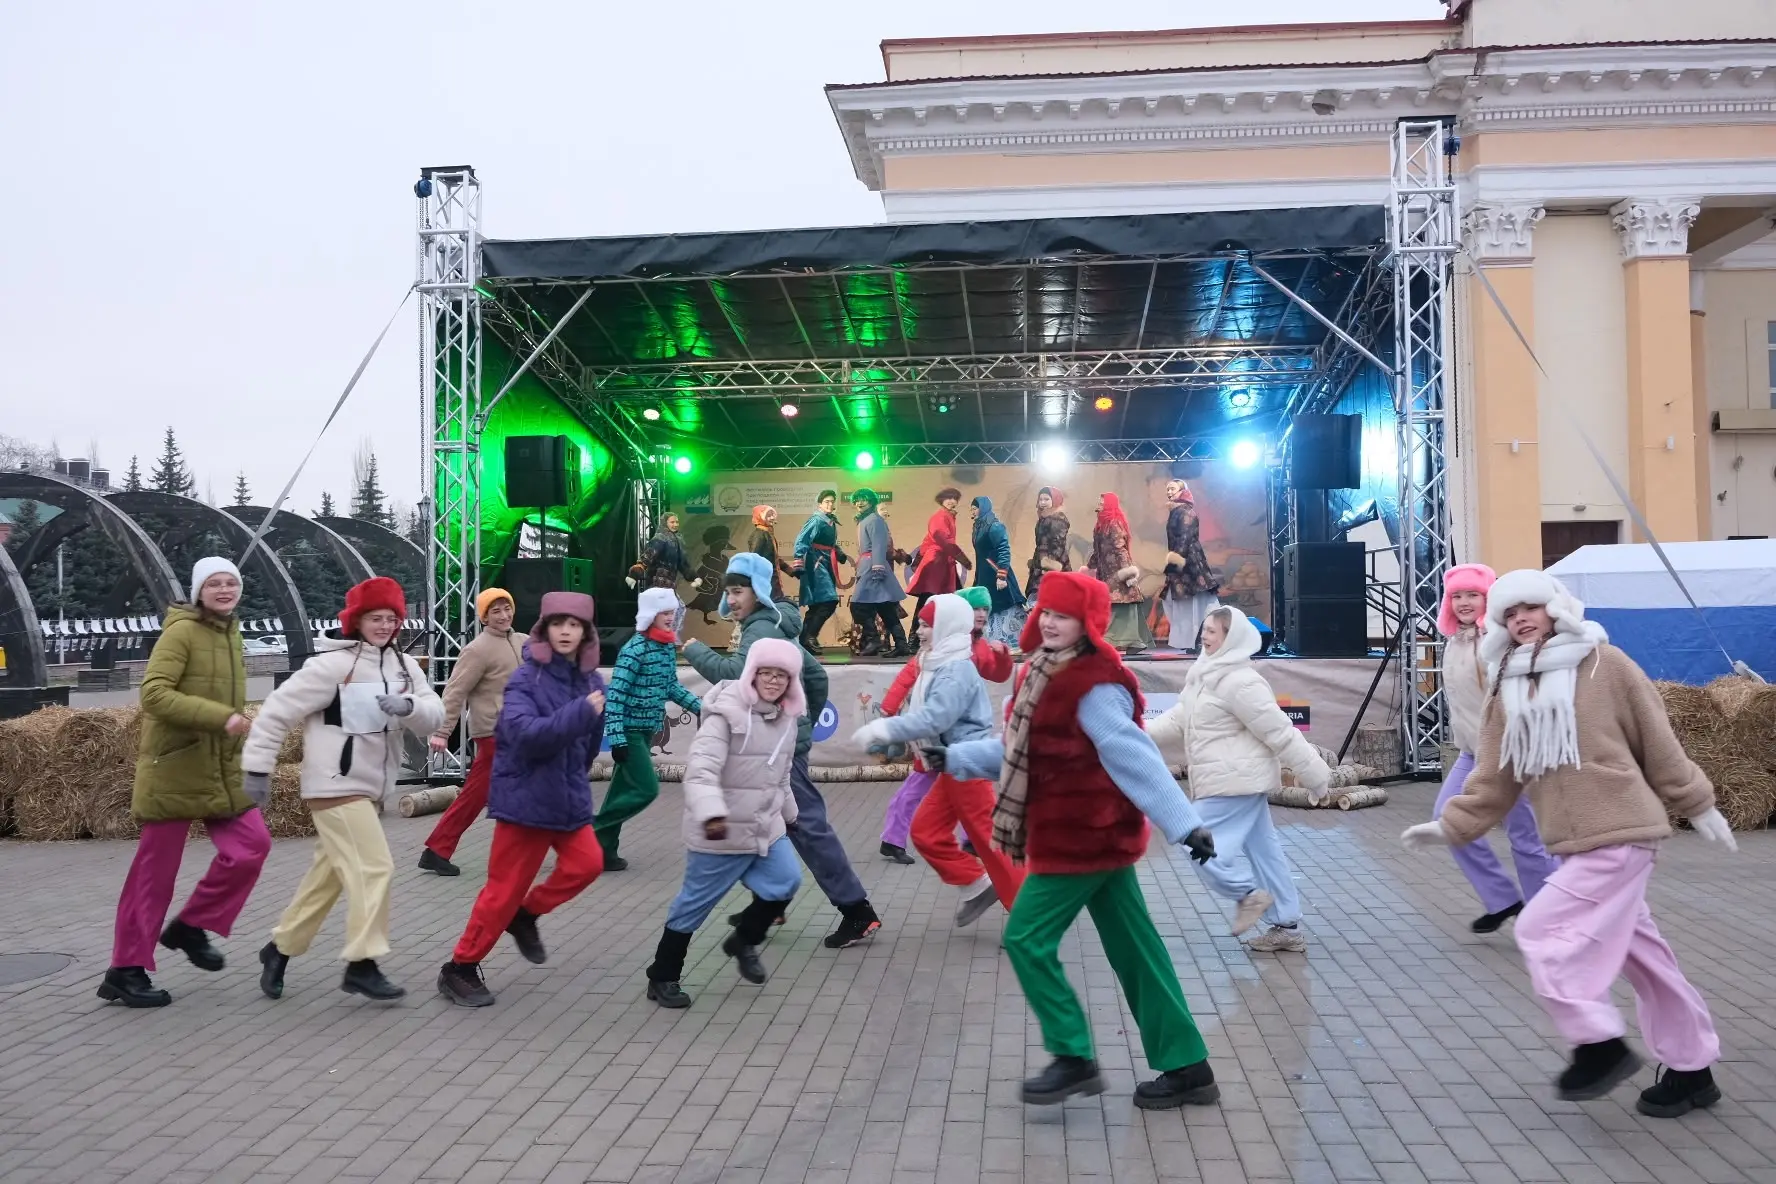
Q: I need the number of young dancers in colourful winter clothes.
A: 13